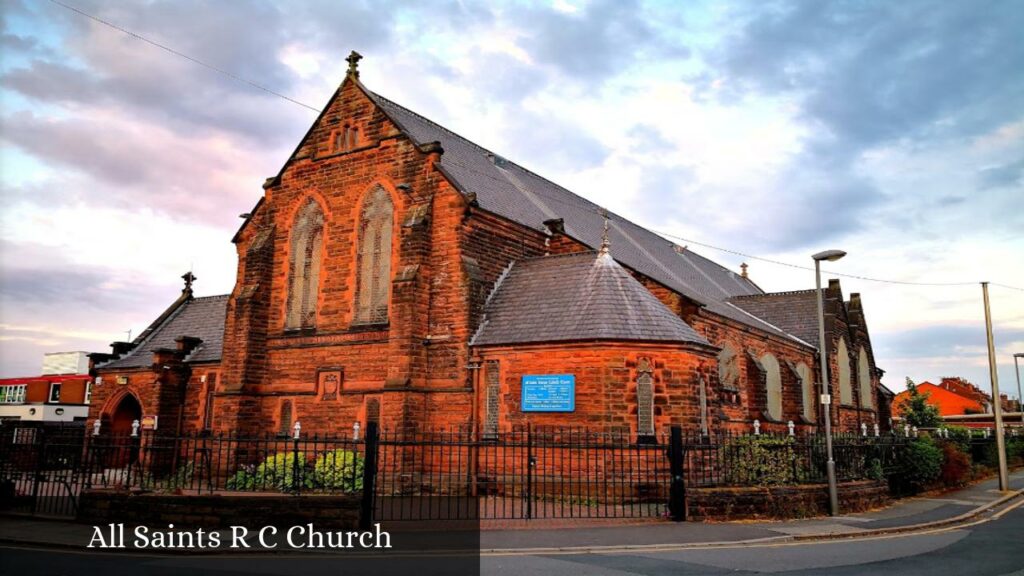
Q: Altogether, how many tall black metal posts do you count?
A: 2